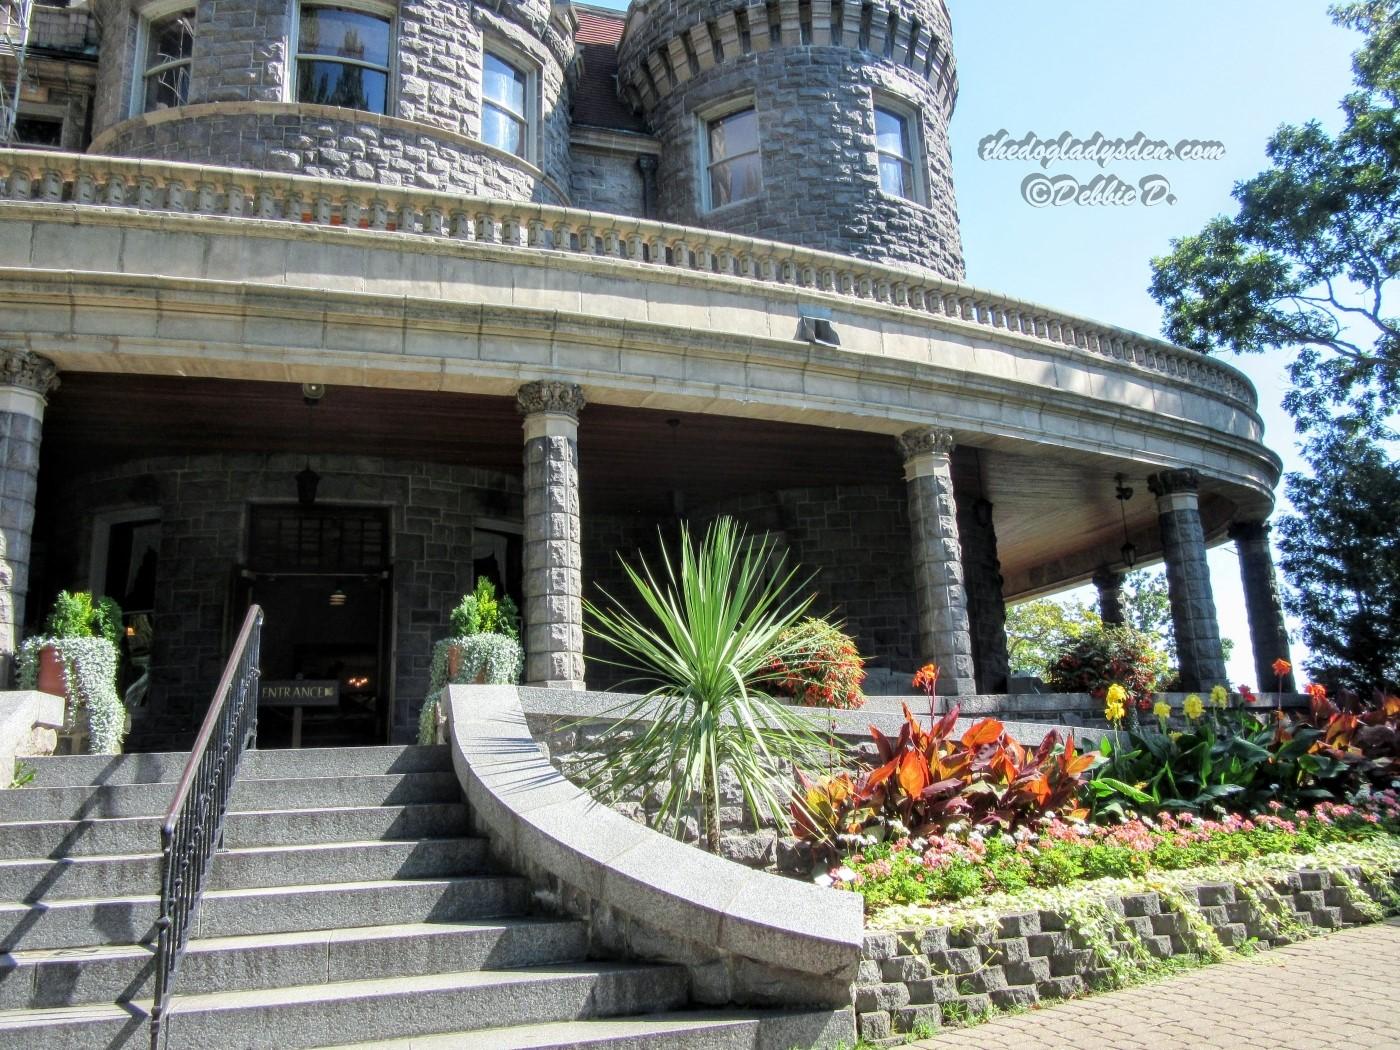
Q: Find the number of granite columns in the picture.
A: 6